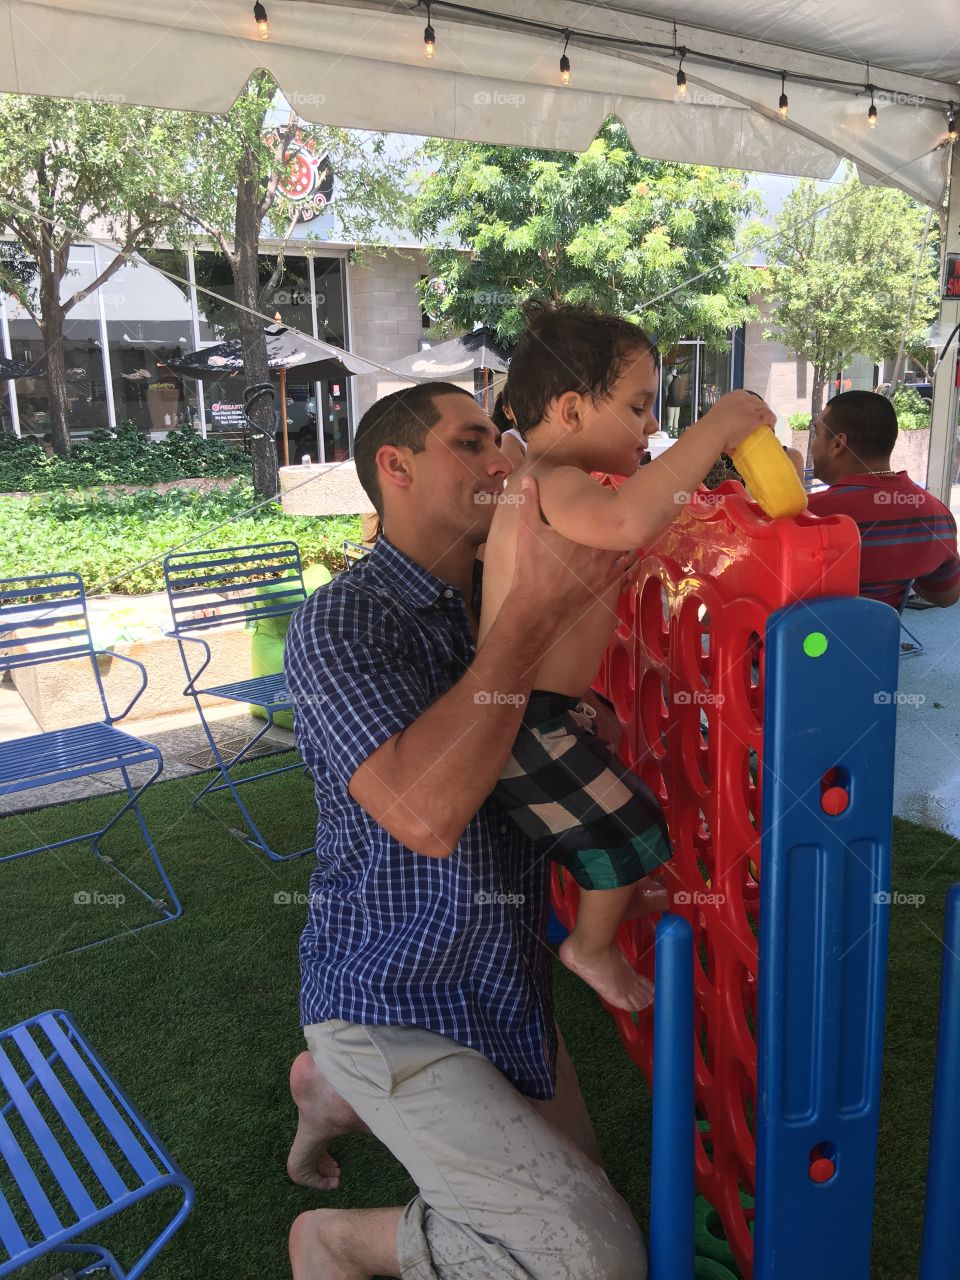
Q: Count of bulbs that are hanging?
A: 7